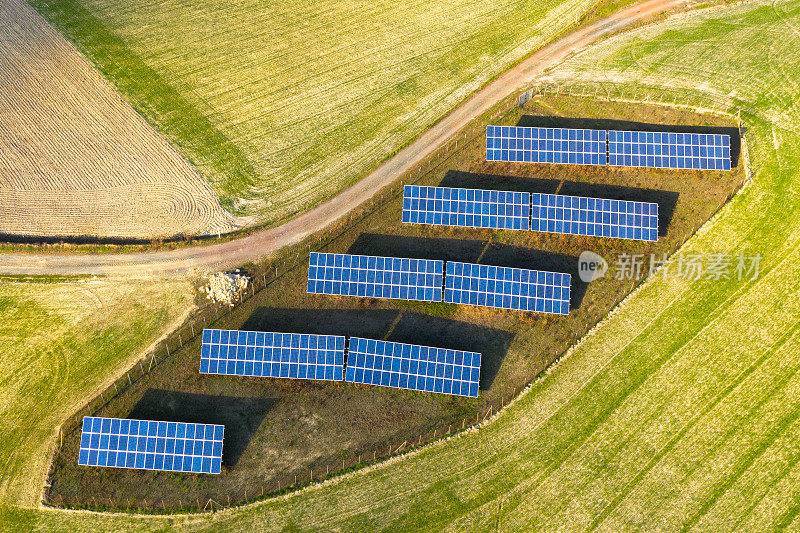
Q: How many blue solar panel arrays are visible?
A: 9